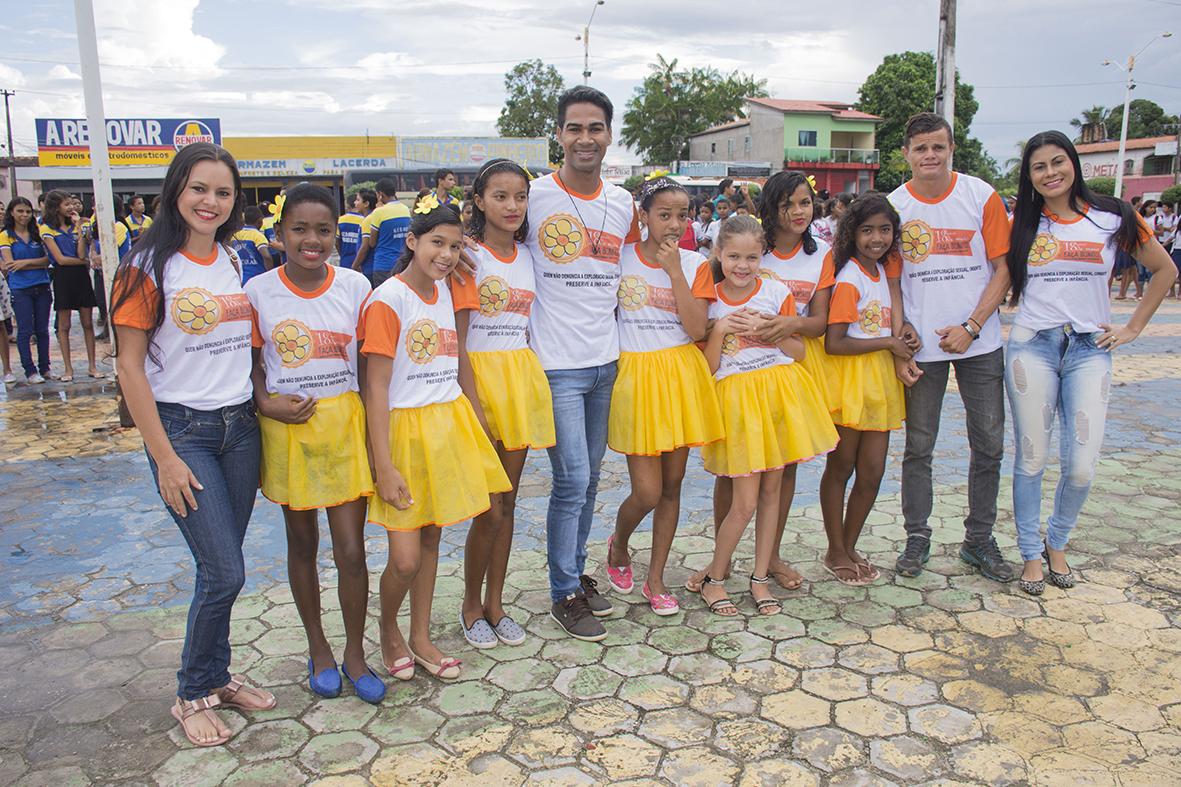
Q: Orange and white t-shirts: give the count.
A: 11